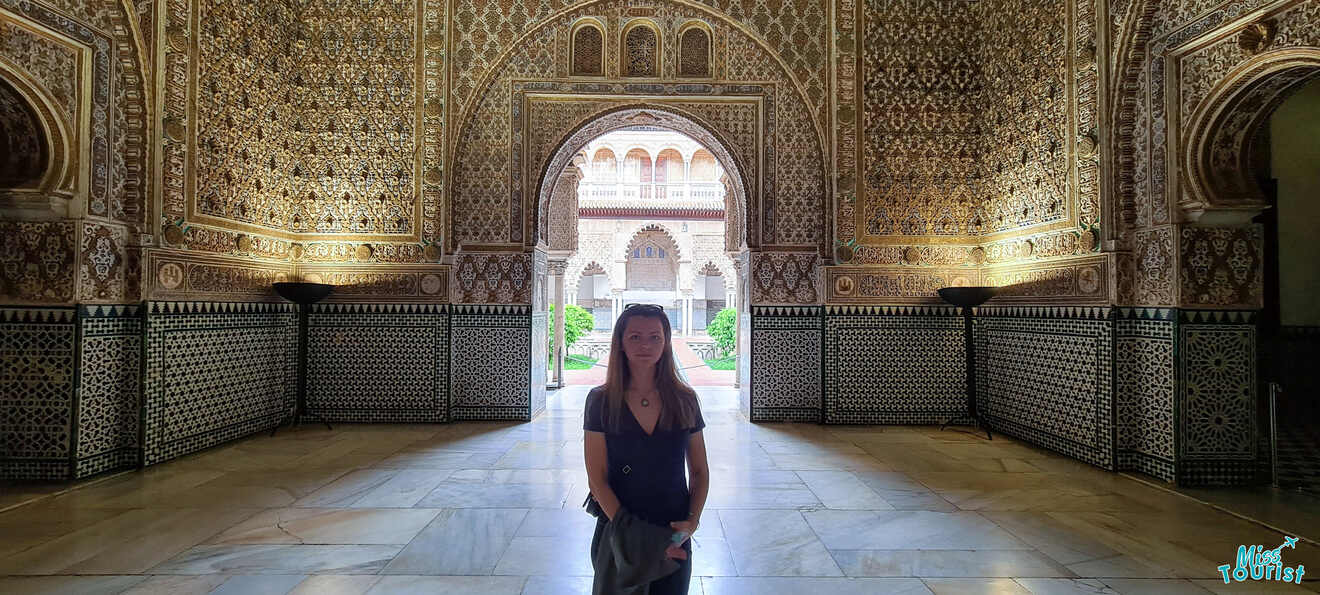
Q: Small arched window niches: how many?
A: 3